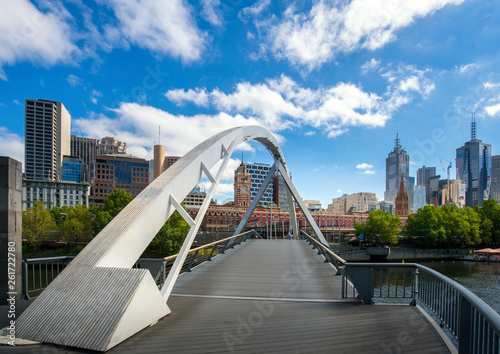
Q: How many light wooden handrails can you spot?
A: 2